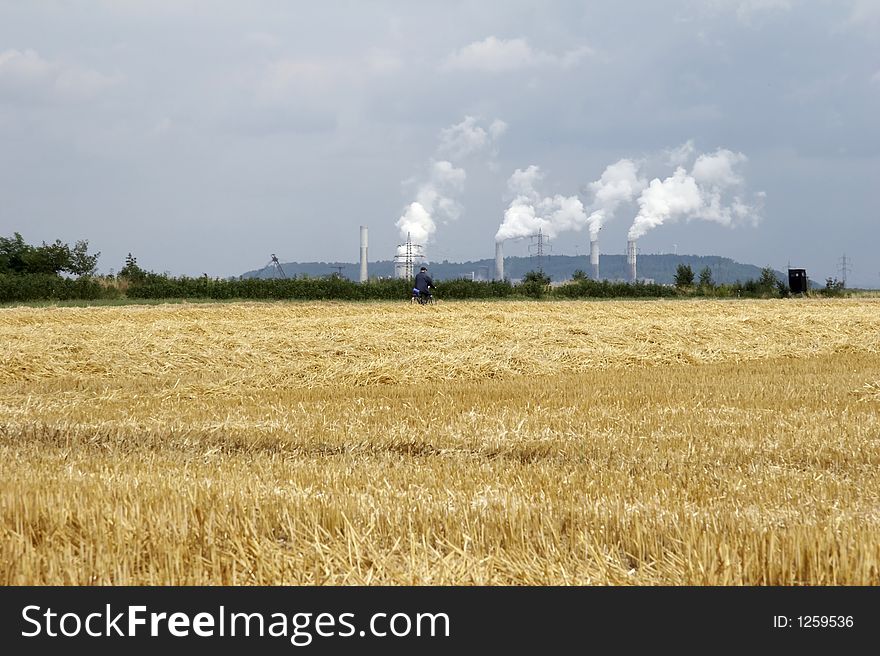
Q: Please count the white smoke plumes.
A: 4